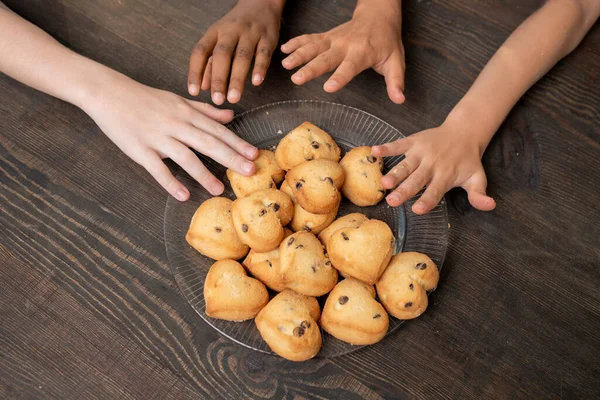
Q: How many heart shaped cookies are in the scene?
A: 15